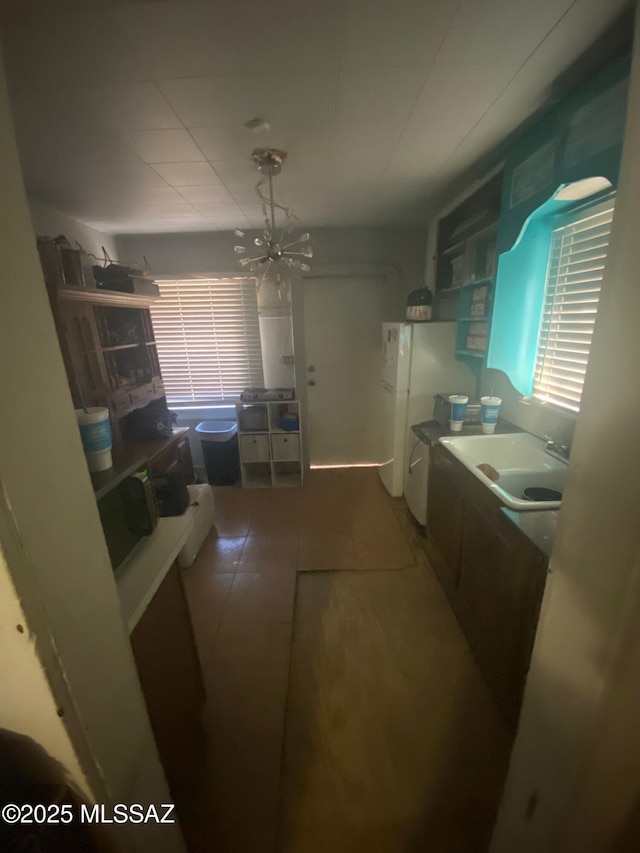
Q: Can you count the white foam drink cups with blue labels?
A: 3